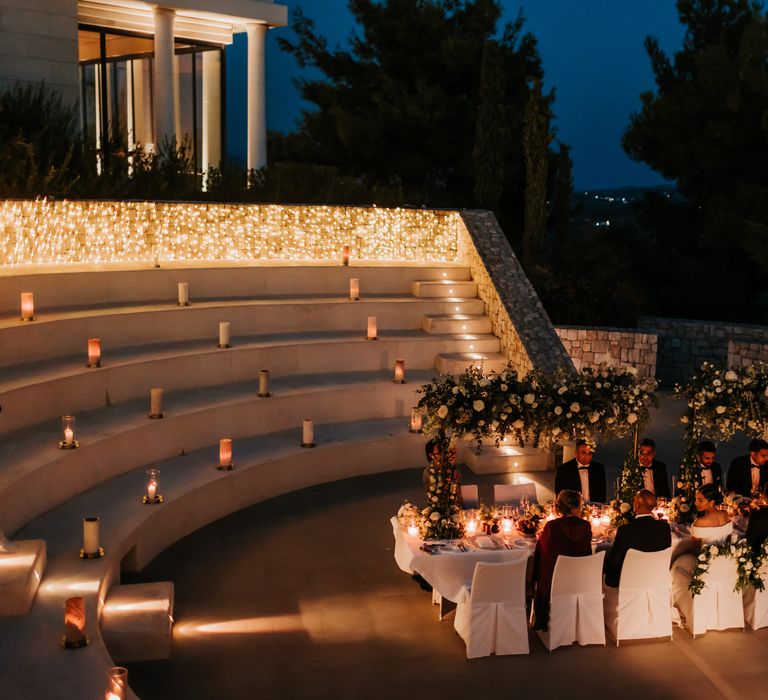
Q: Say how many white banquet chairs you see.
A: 7